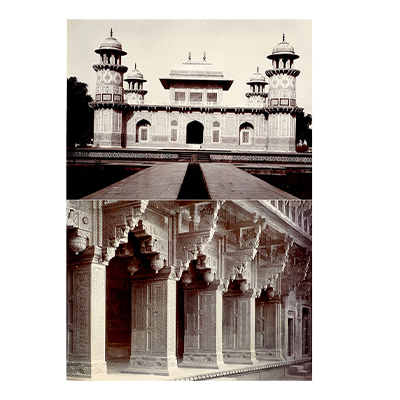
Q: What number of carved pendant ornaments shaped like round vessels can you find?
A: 7